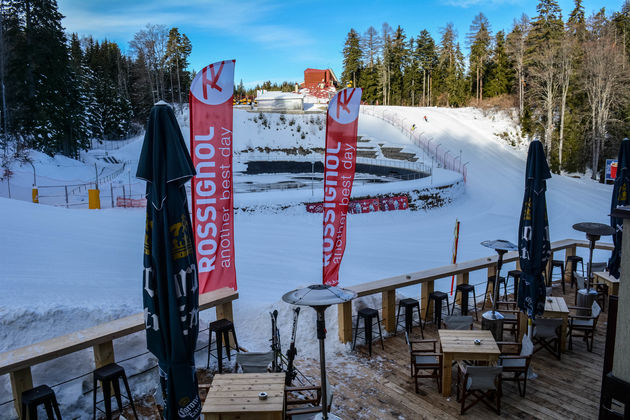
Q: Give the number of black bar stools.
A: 11